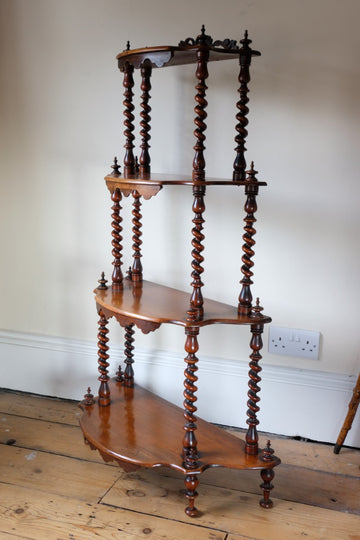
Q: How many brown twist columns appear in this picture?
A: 12